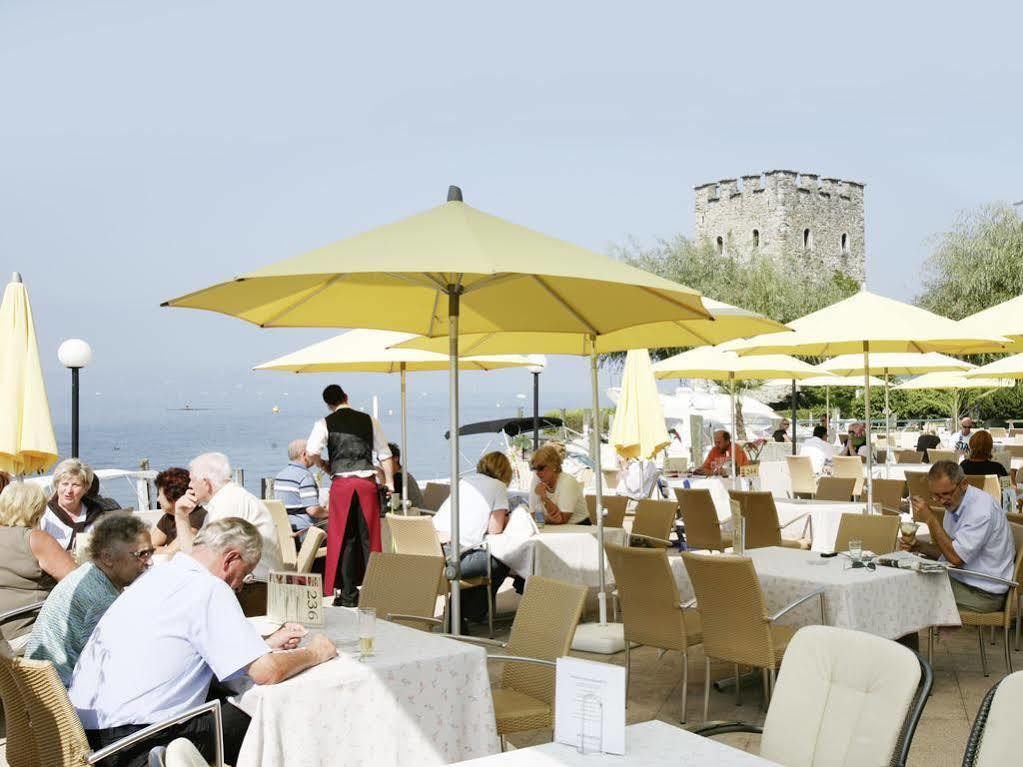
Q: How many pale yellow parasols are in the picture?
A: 12